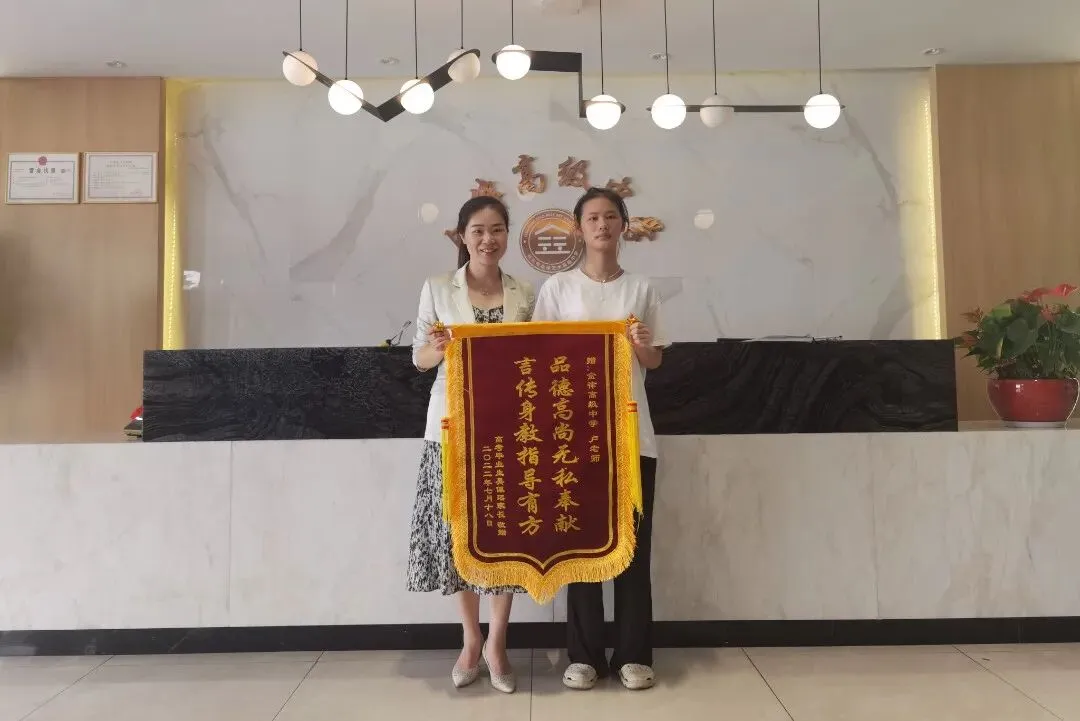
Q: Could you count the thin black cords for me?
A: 9